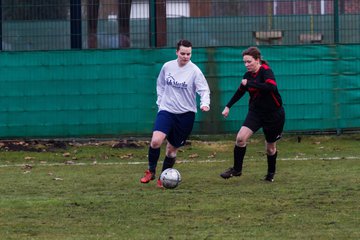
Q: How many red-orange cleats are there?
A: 2